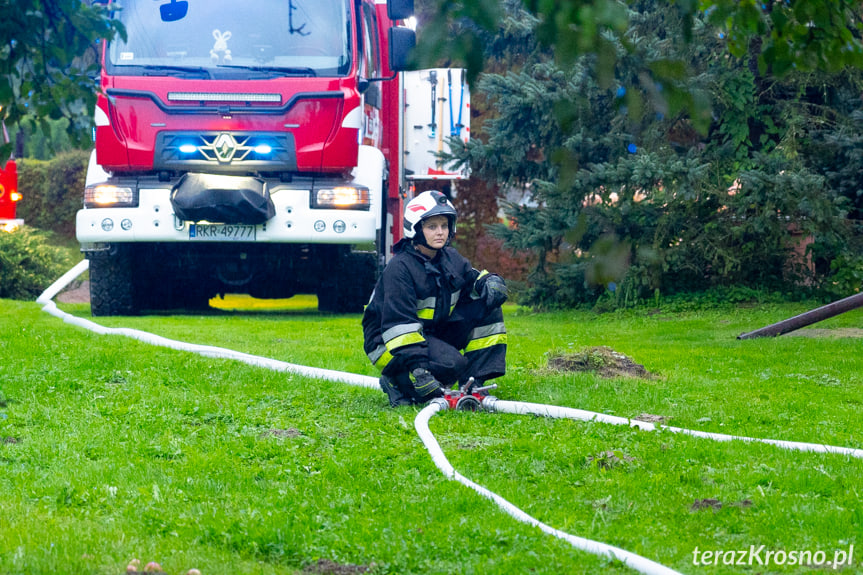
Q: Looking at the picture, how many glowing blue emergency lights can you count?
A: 2